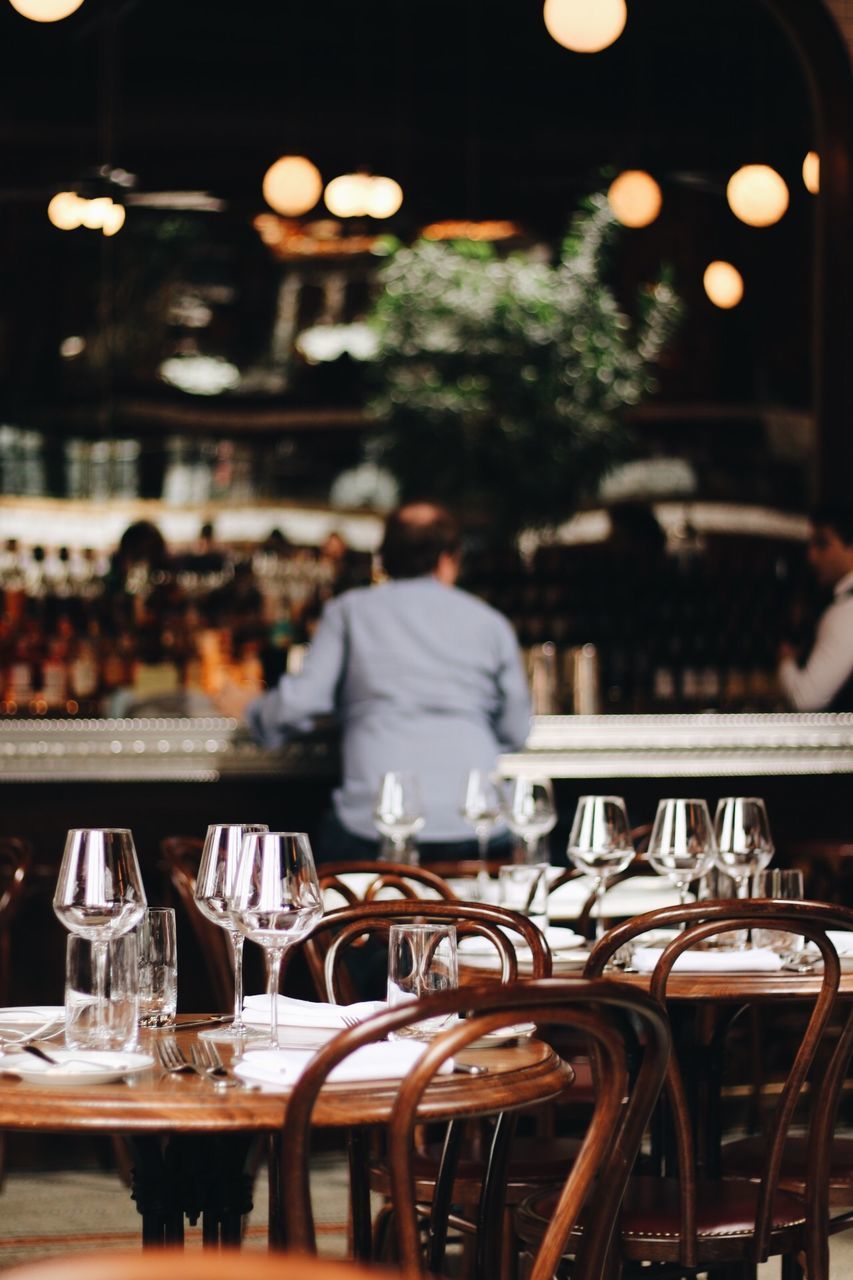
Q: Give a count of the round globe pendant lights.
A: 7